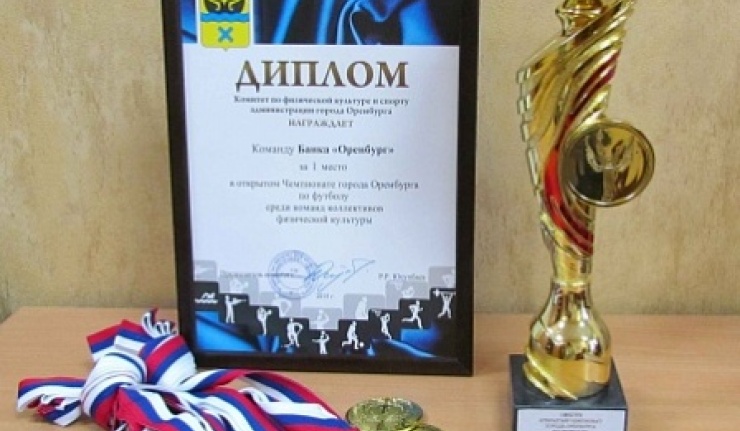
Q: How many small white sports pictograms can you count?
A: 9